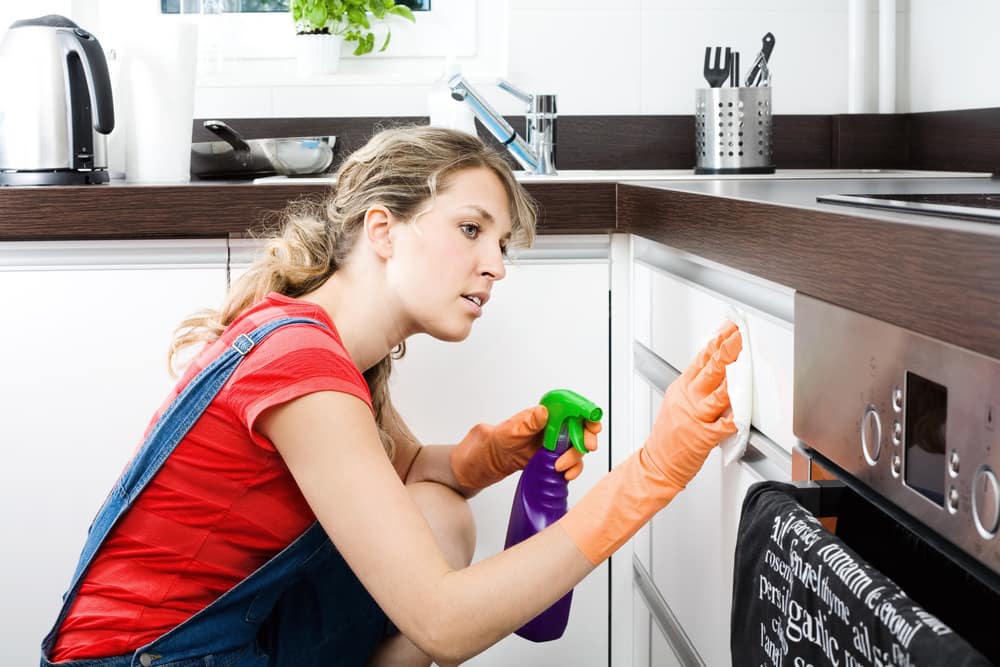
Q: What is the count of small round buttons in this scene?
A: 5